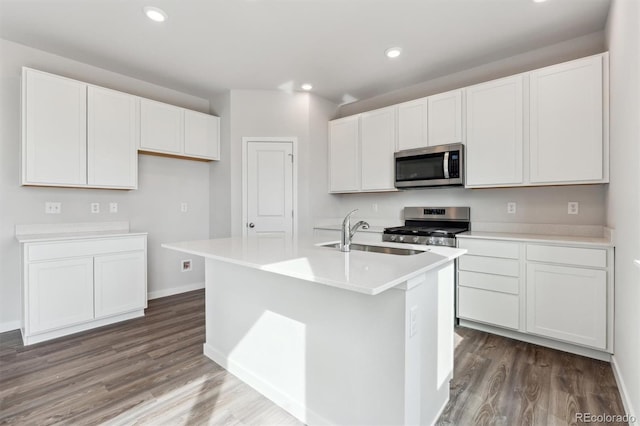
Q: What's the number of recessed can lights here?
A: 4